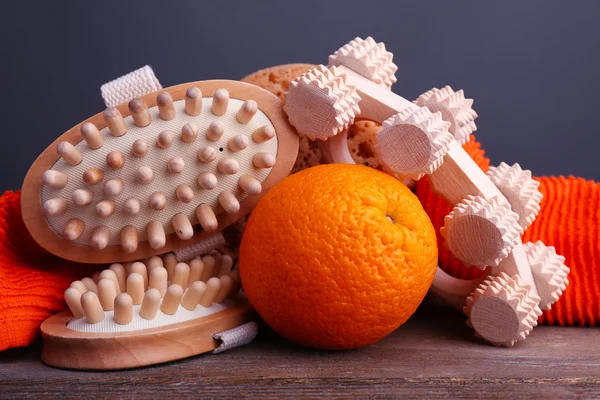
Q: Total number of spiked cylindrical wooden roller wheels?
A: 8